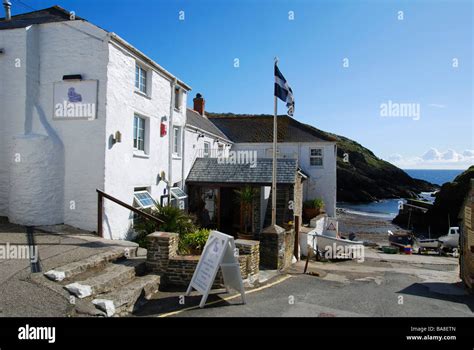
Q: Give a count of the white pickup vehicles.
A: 0